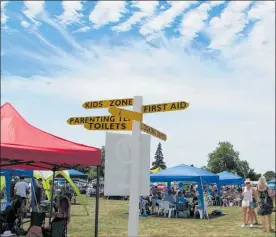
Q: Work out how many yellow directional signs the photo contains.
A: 6